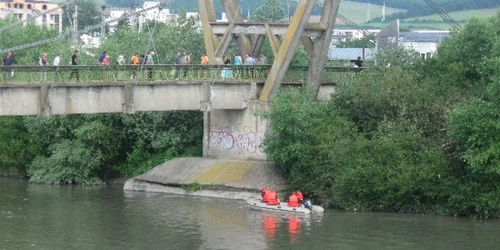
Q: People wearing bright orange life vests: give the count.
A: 4